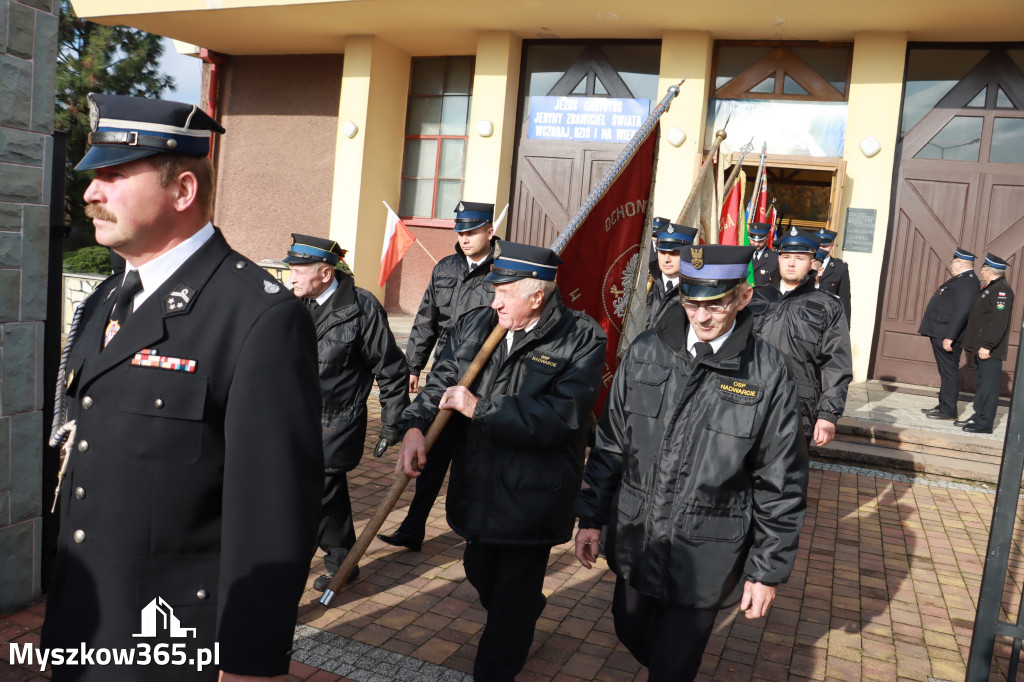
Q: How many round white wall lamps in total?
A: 4